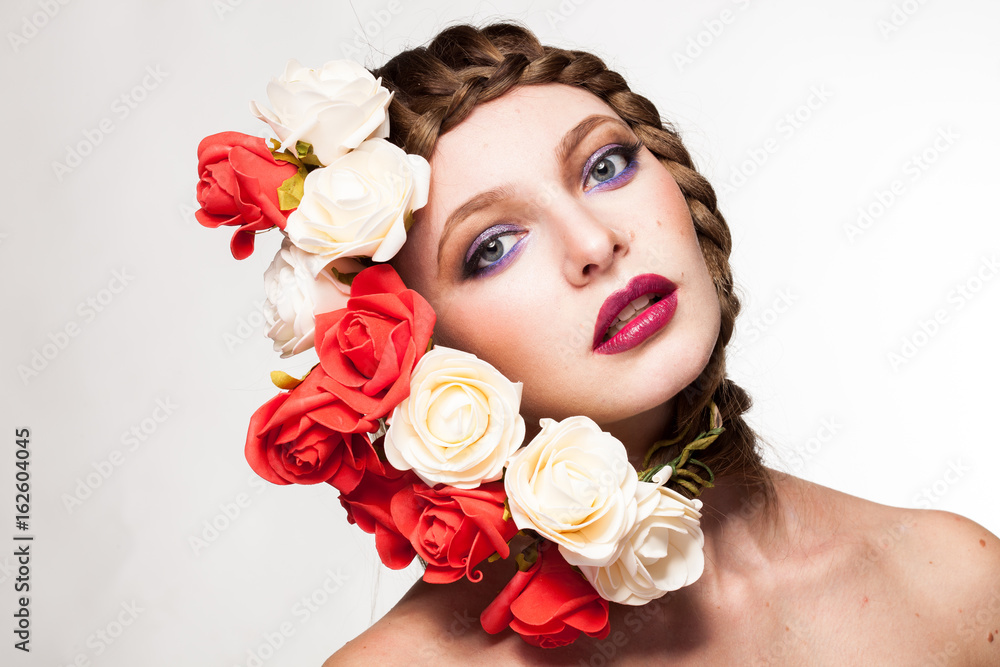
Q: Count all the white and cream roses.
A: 6